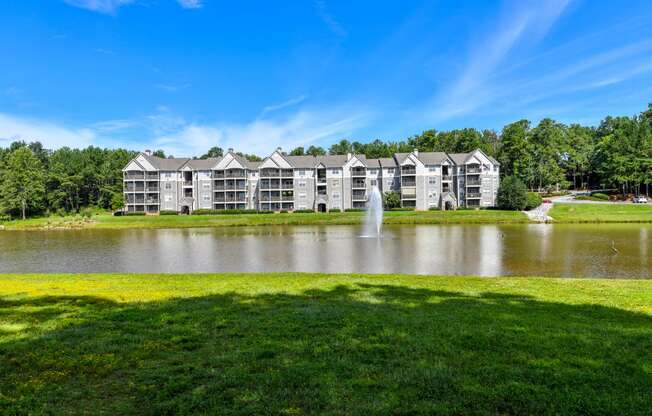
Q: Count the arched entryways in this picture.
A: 3